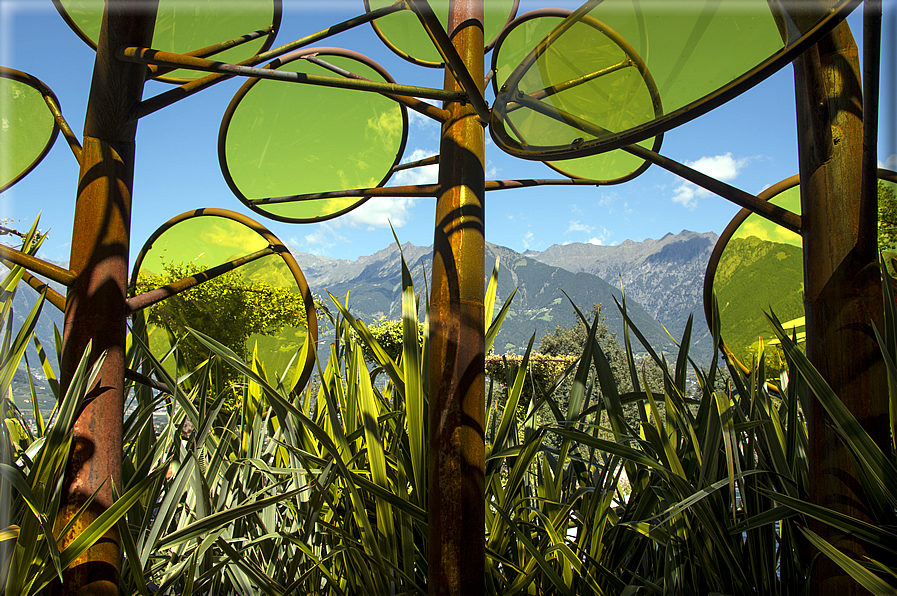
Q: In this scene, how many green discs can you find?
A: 8